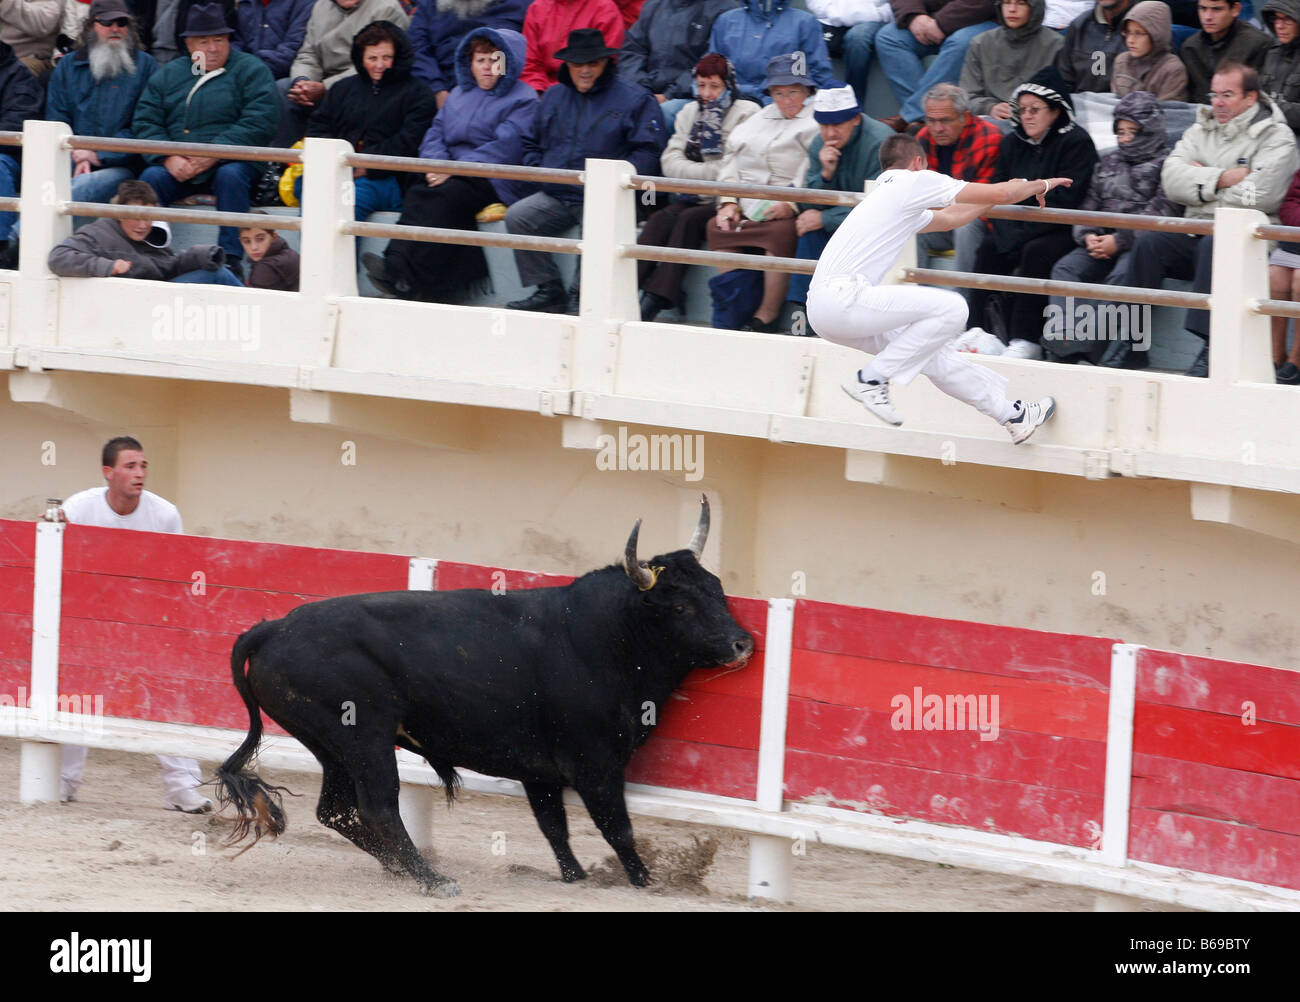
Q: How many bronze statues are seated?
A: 0